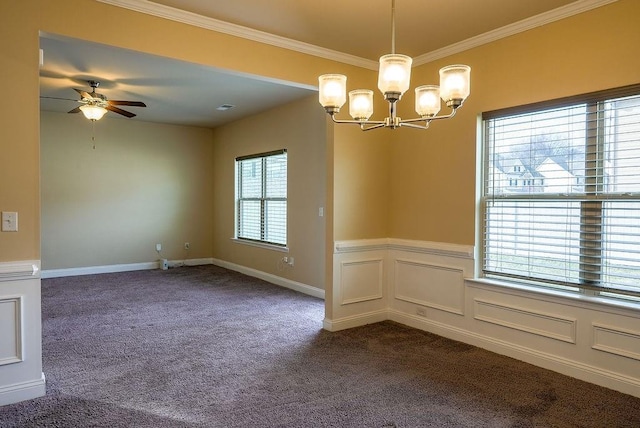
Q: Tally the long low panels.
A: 2